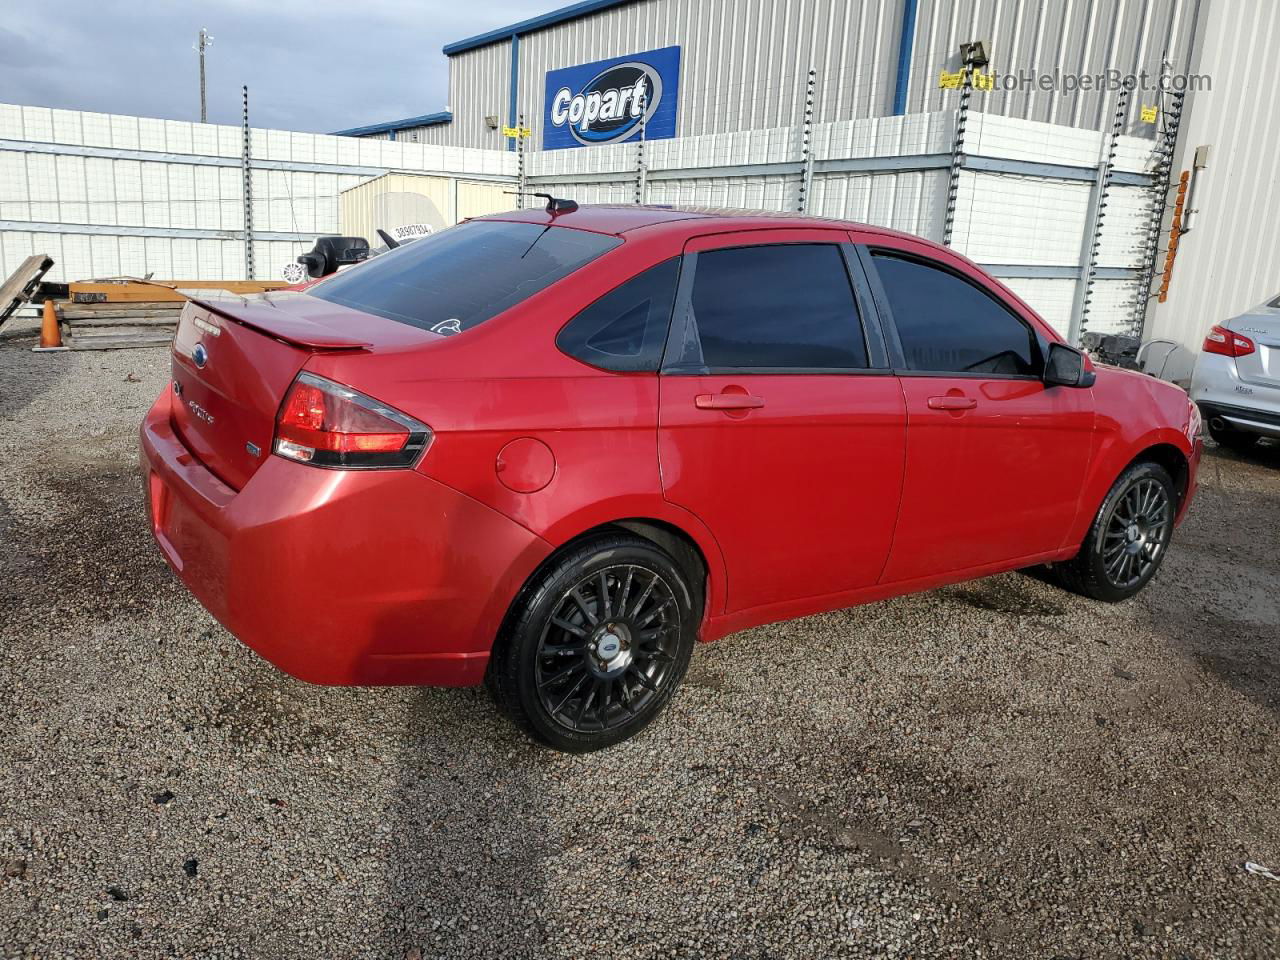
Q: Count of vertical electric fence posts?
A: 7